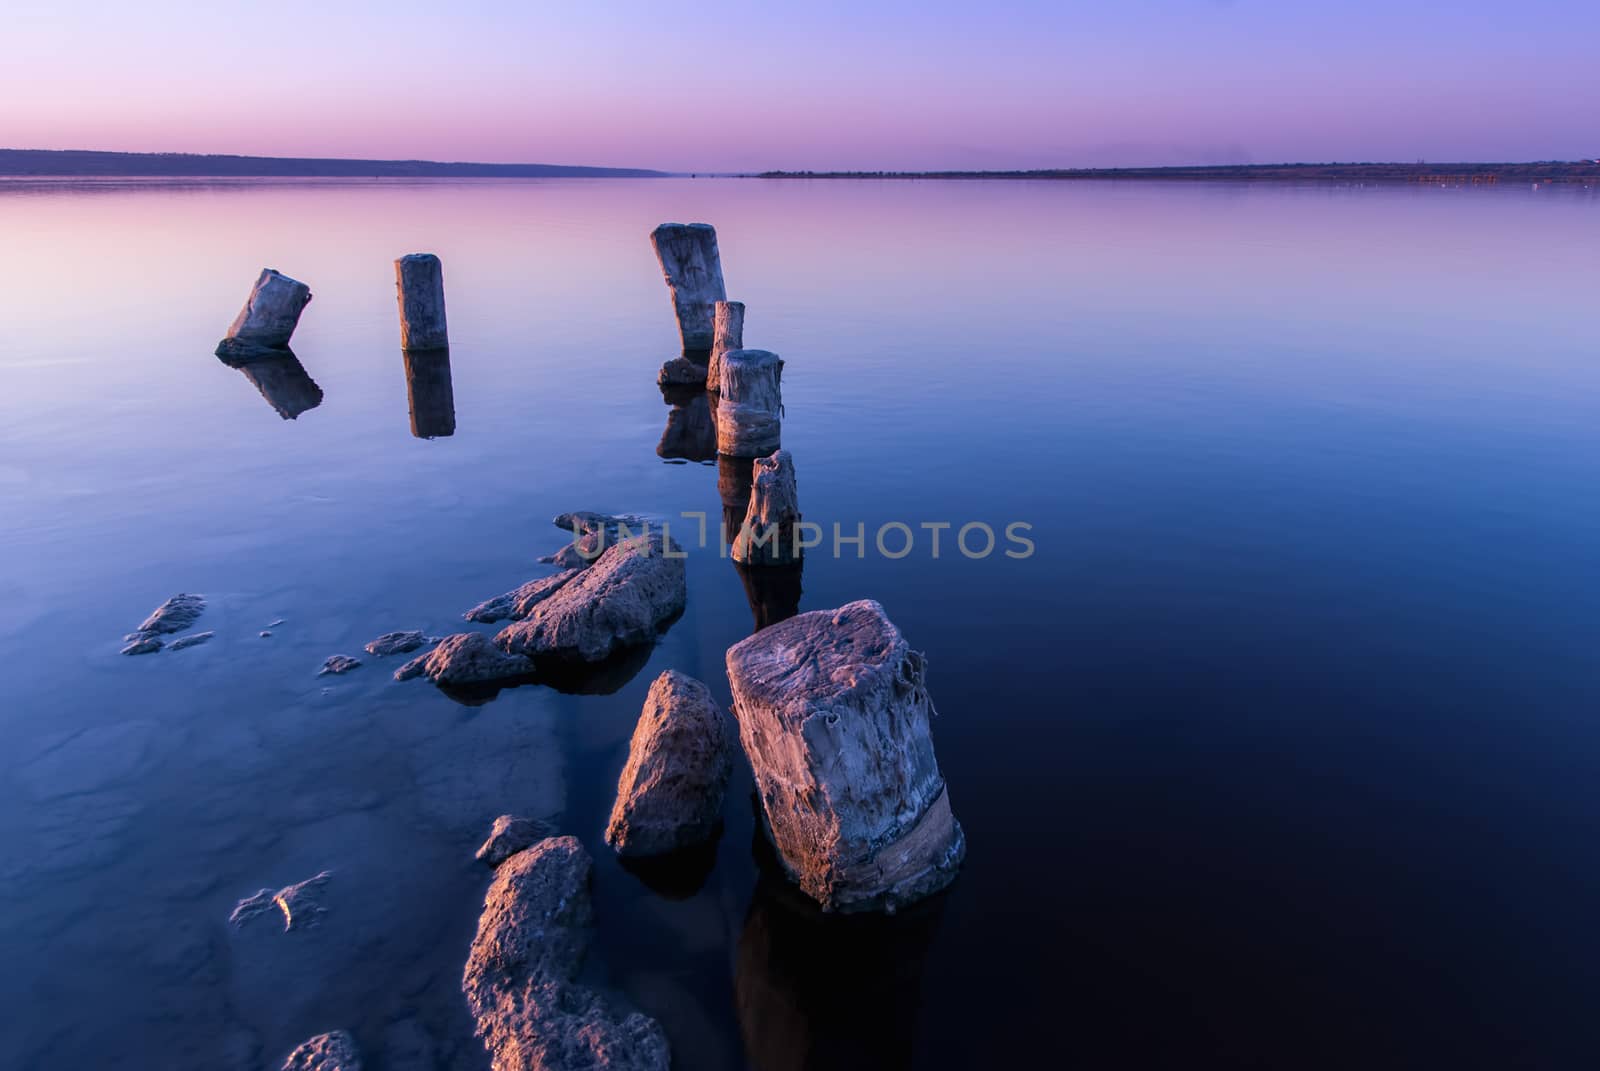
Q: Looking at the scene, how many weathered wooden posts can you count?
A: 7